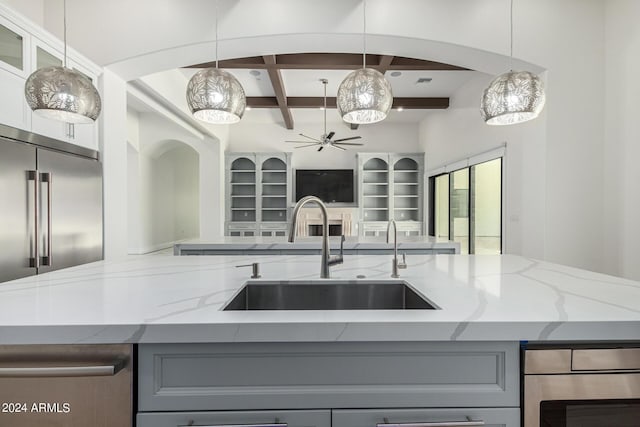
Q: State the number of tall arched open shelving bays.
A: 4